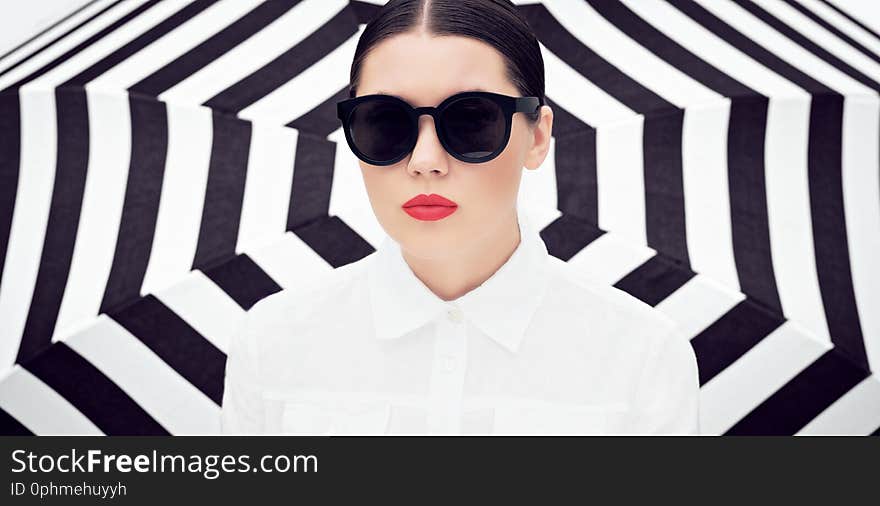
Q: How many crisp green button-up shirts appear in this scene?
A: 0